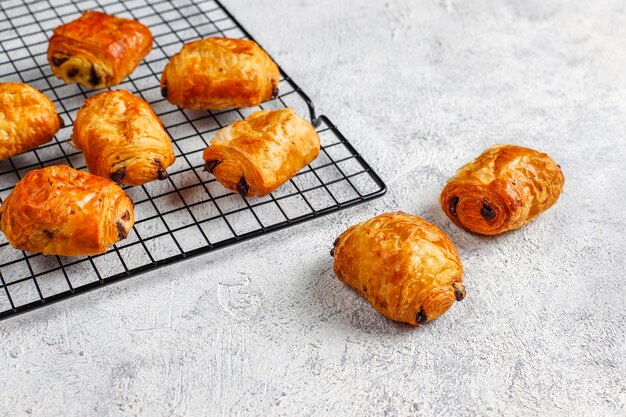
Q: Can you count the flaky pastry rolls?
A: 8